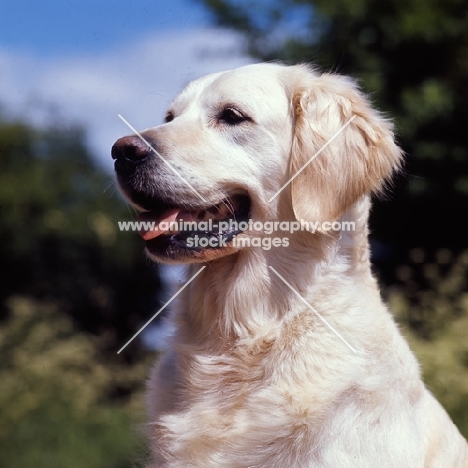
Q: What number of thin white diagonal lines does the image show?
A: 4